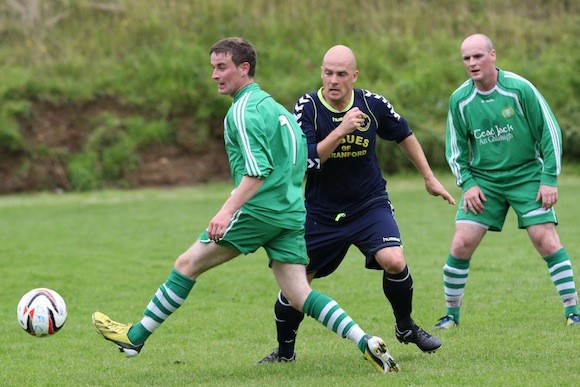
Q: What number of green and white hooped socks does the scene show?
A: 4